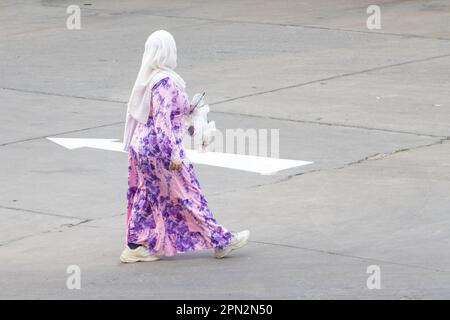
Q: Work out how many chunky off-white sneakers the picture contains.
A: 2